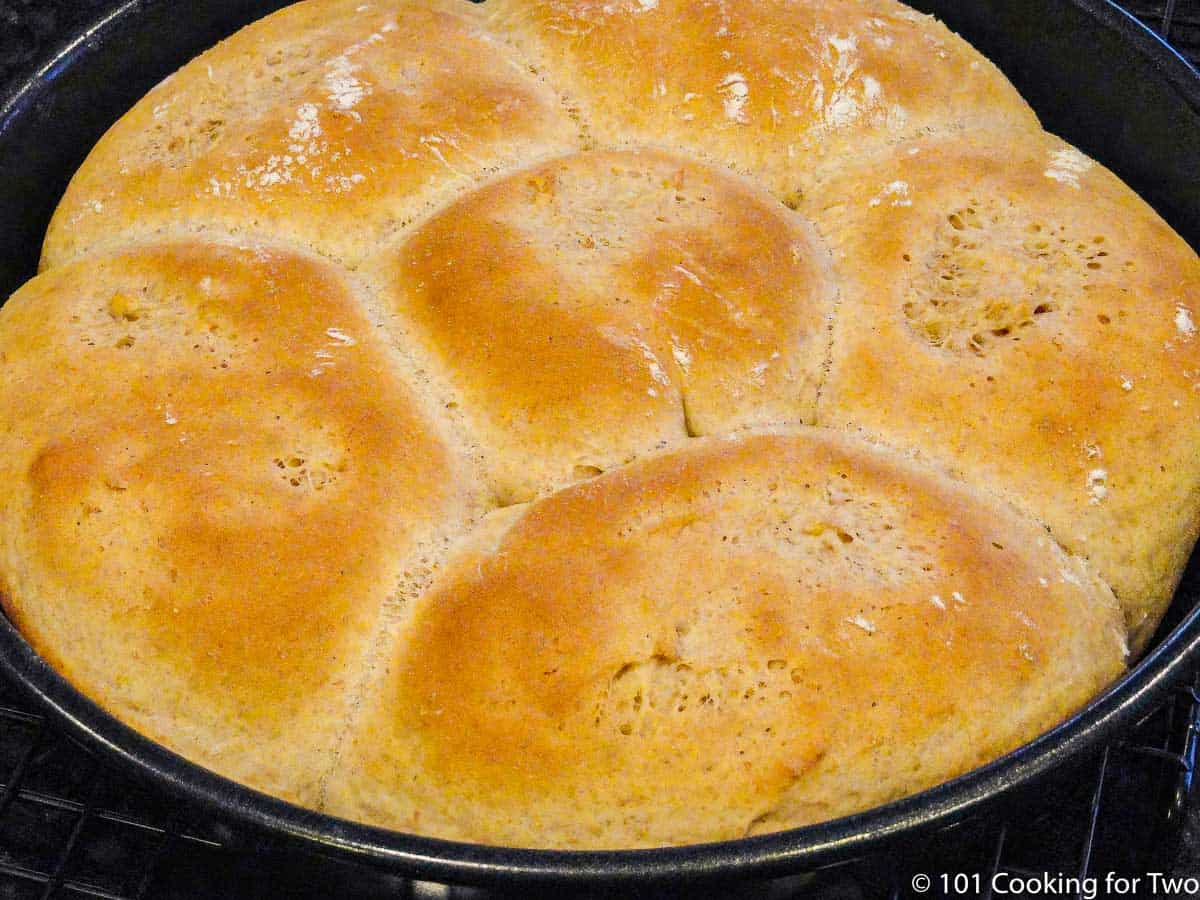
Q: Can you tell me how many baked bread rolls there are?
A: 6